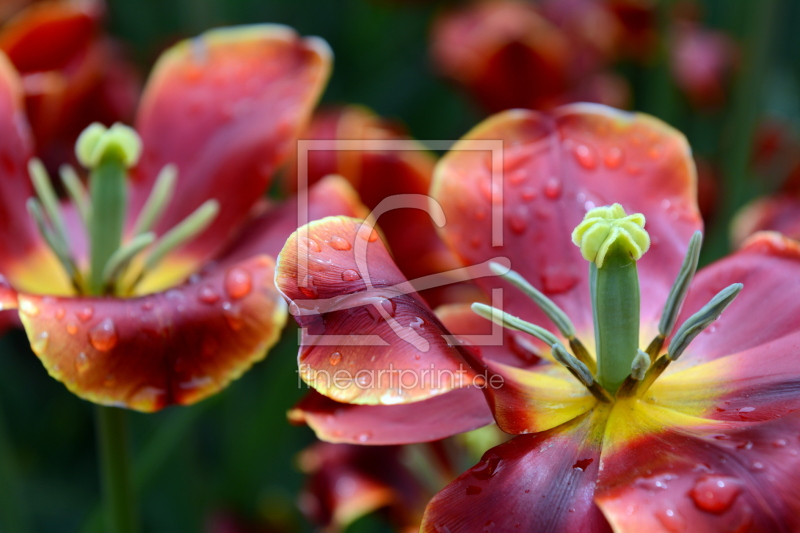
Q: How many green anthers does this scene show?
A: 12